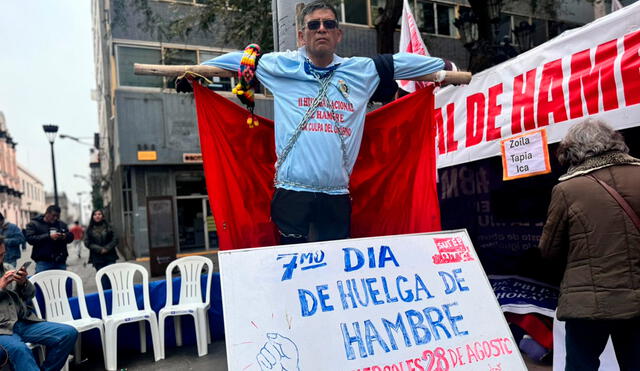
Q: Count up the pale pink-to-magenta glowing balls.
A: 0